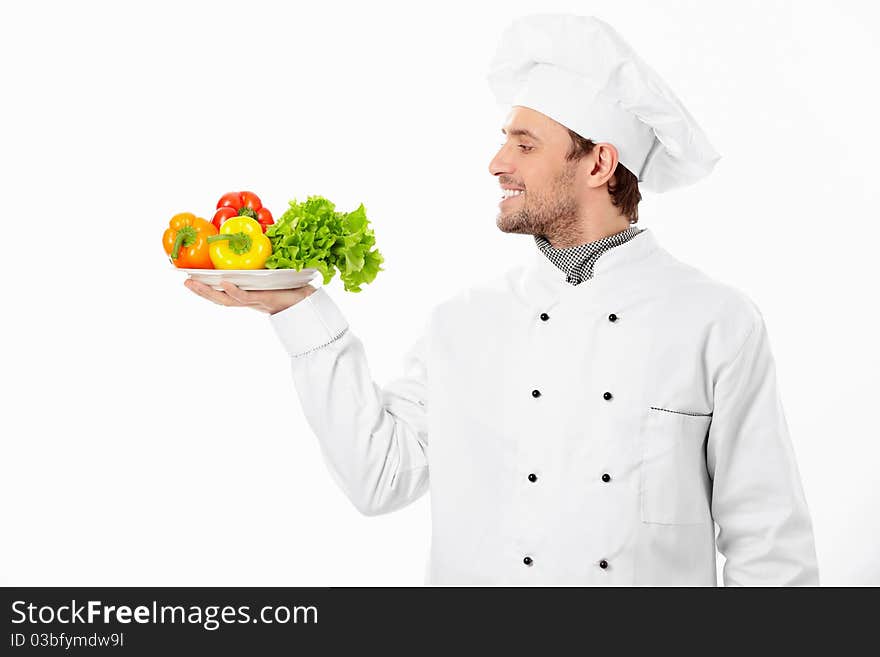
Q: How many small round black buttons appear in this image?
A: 8